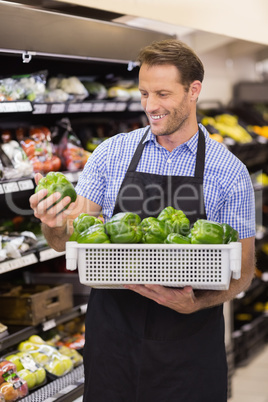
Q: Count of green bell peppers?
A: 9